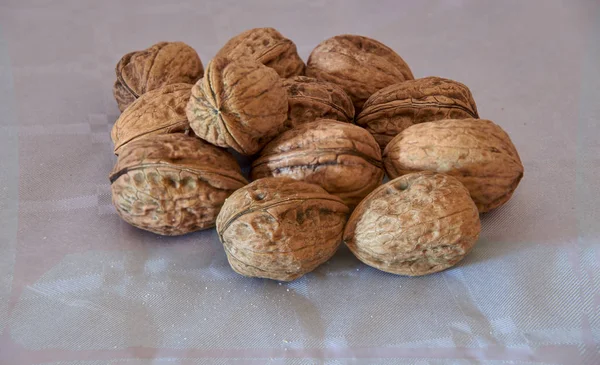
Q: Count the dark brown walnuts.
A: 12